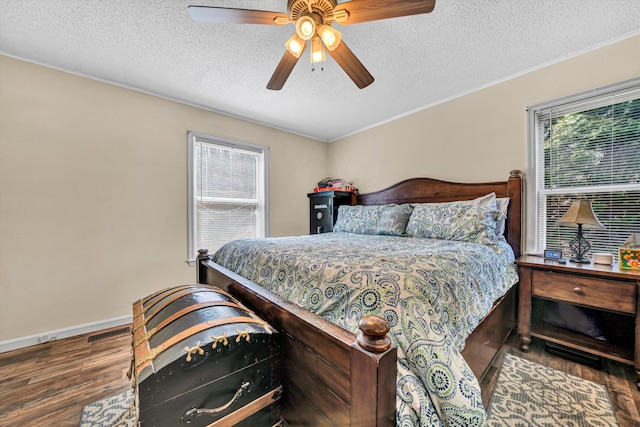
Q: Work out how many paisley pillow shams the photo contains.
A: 2